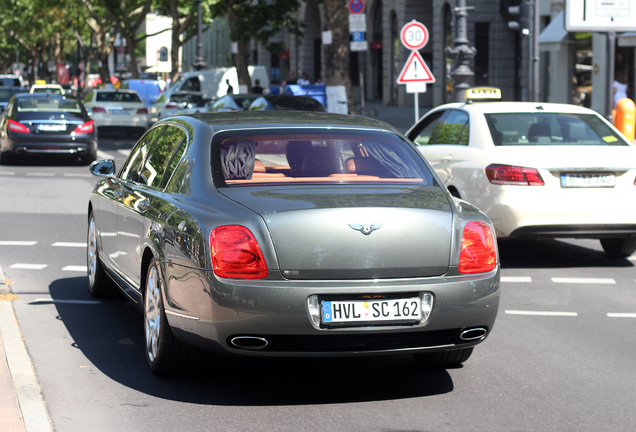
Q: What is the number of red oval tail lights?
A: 2